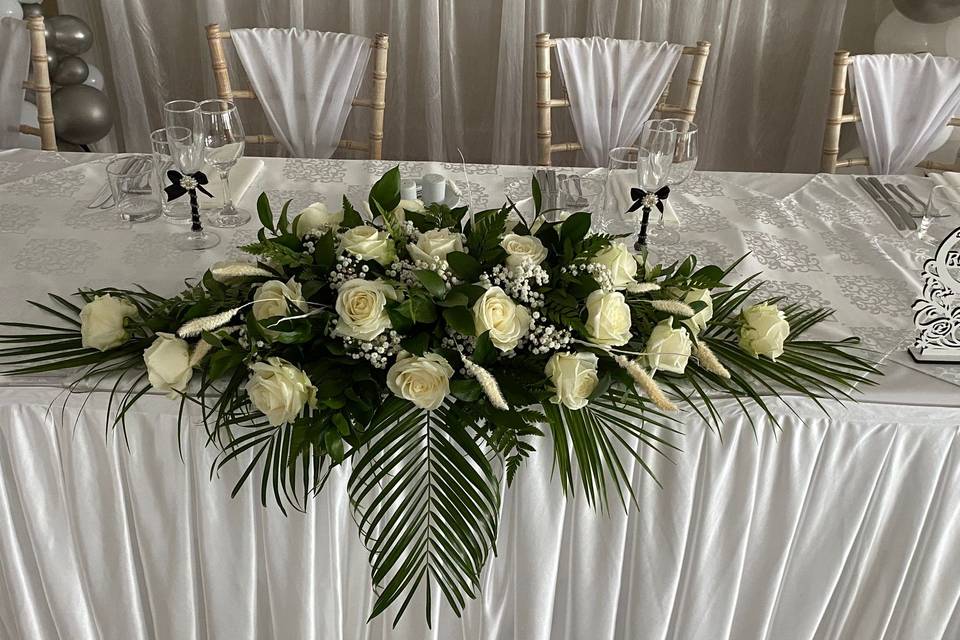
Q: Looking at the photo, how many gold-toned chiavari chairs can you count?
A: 4